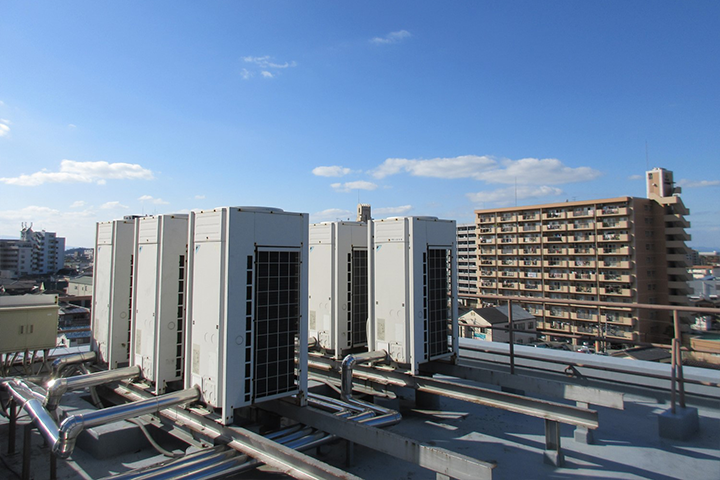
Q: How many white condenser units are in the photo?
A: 5